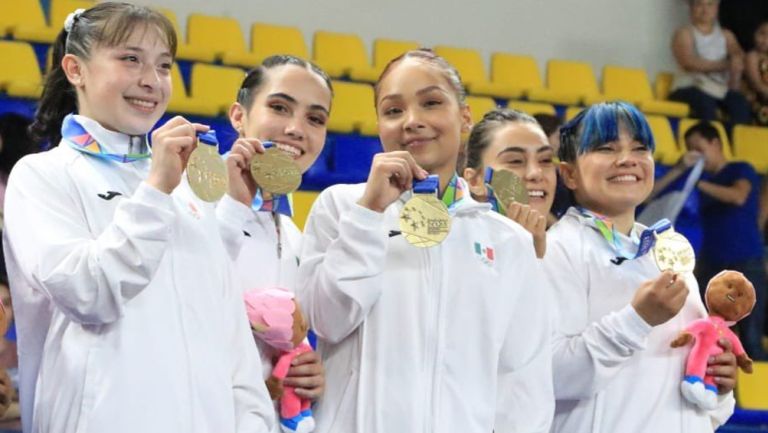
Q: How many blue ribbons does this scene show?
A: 5